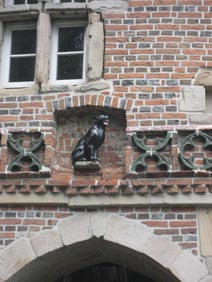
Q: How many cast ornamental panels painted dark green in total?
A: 3